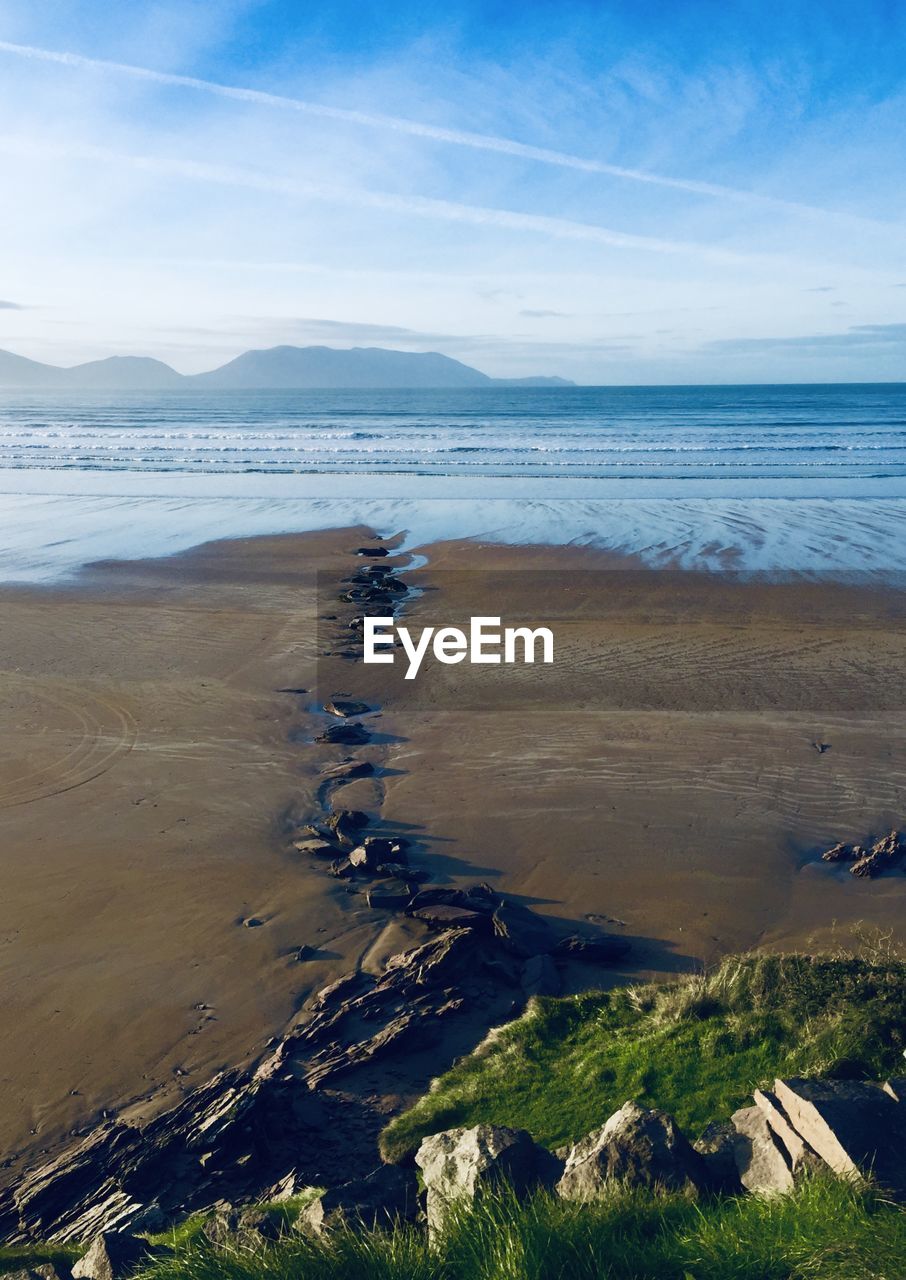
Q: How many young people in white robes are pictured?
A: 0